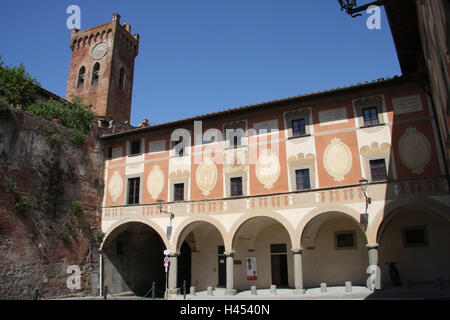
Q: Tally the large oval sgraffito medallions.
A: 6